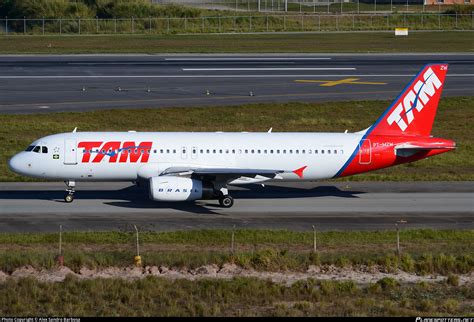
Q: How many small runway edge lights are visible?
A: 5